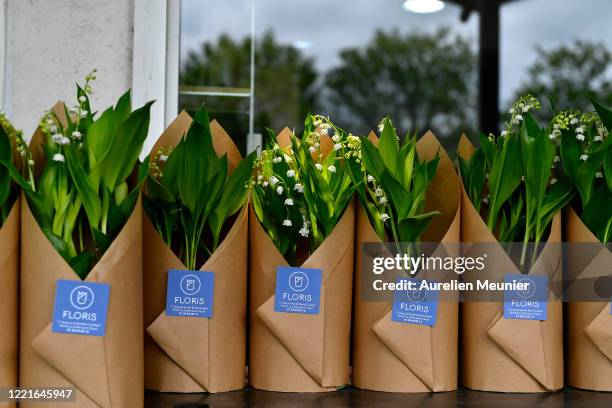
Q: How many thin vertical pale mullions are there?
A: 1